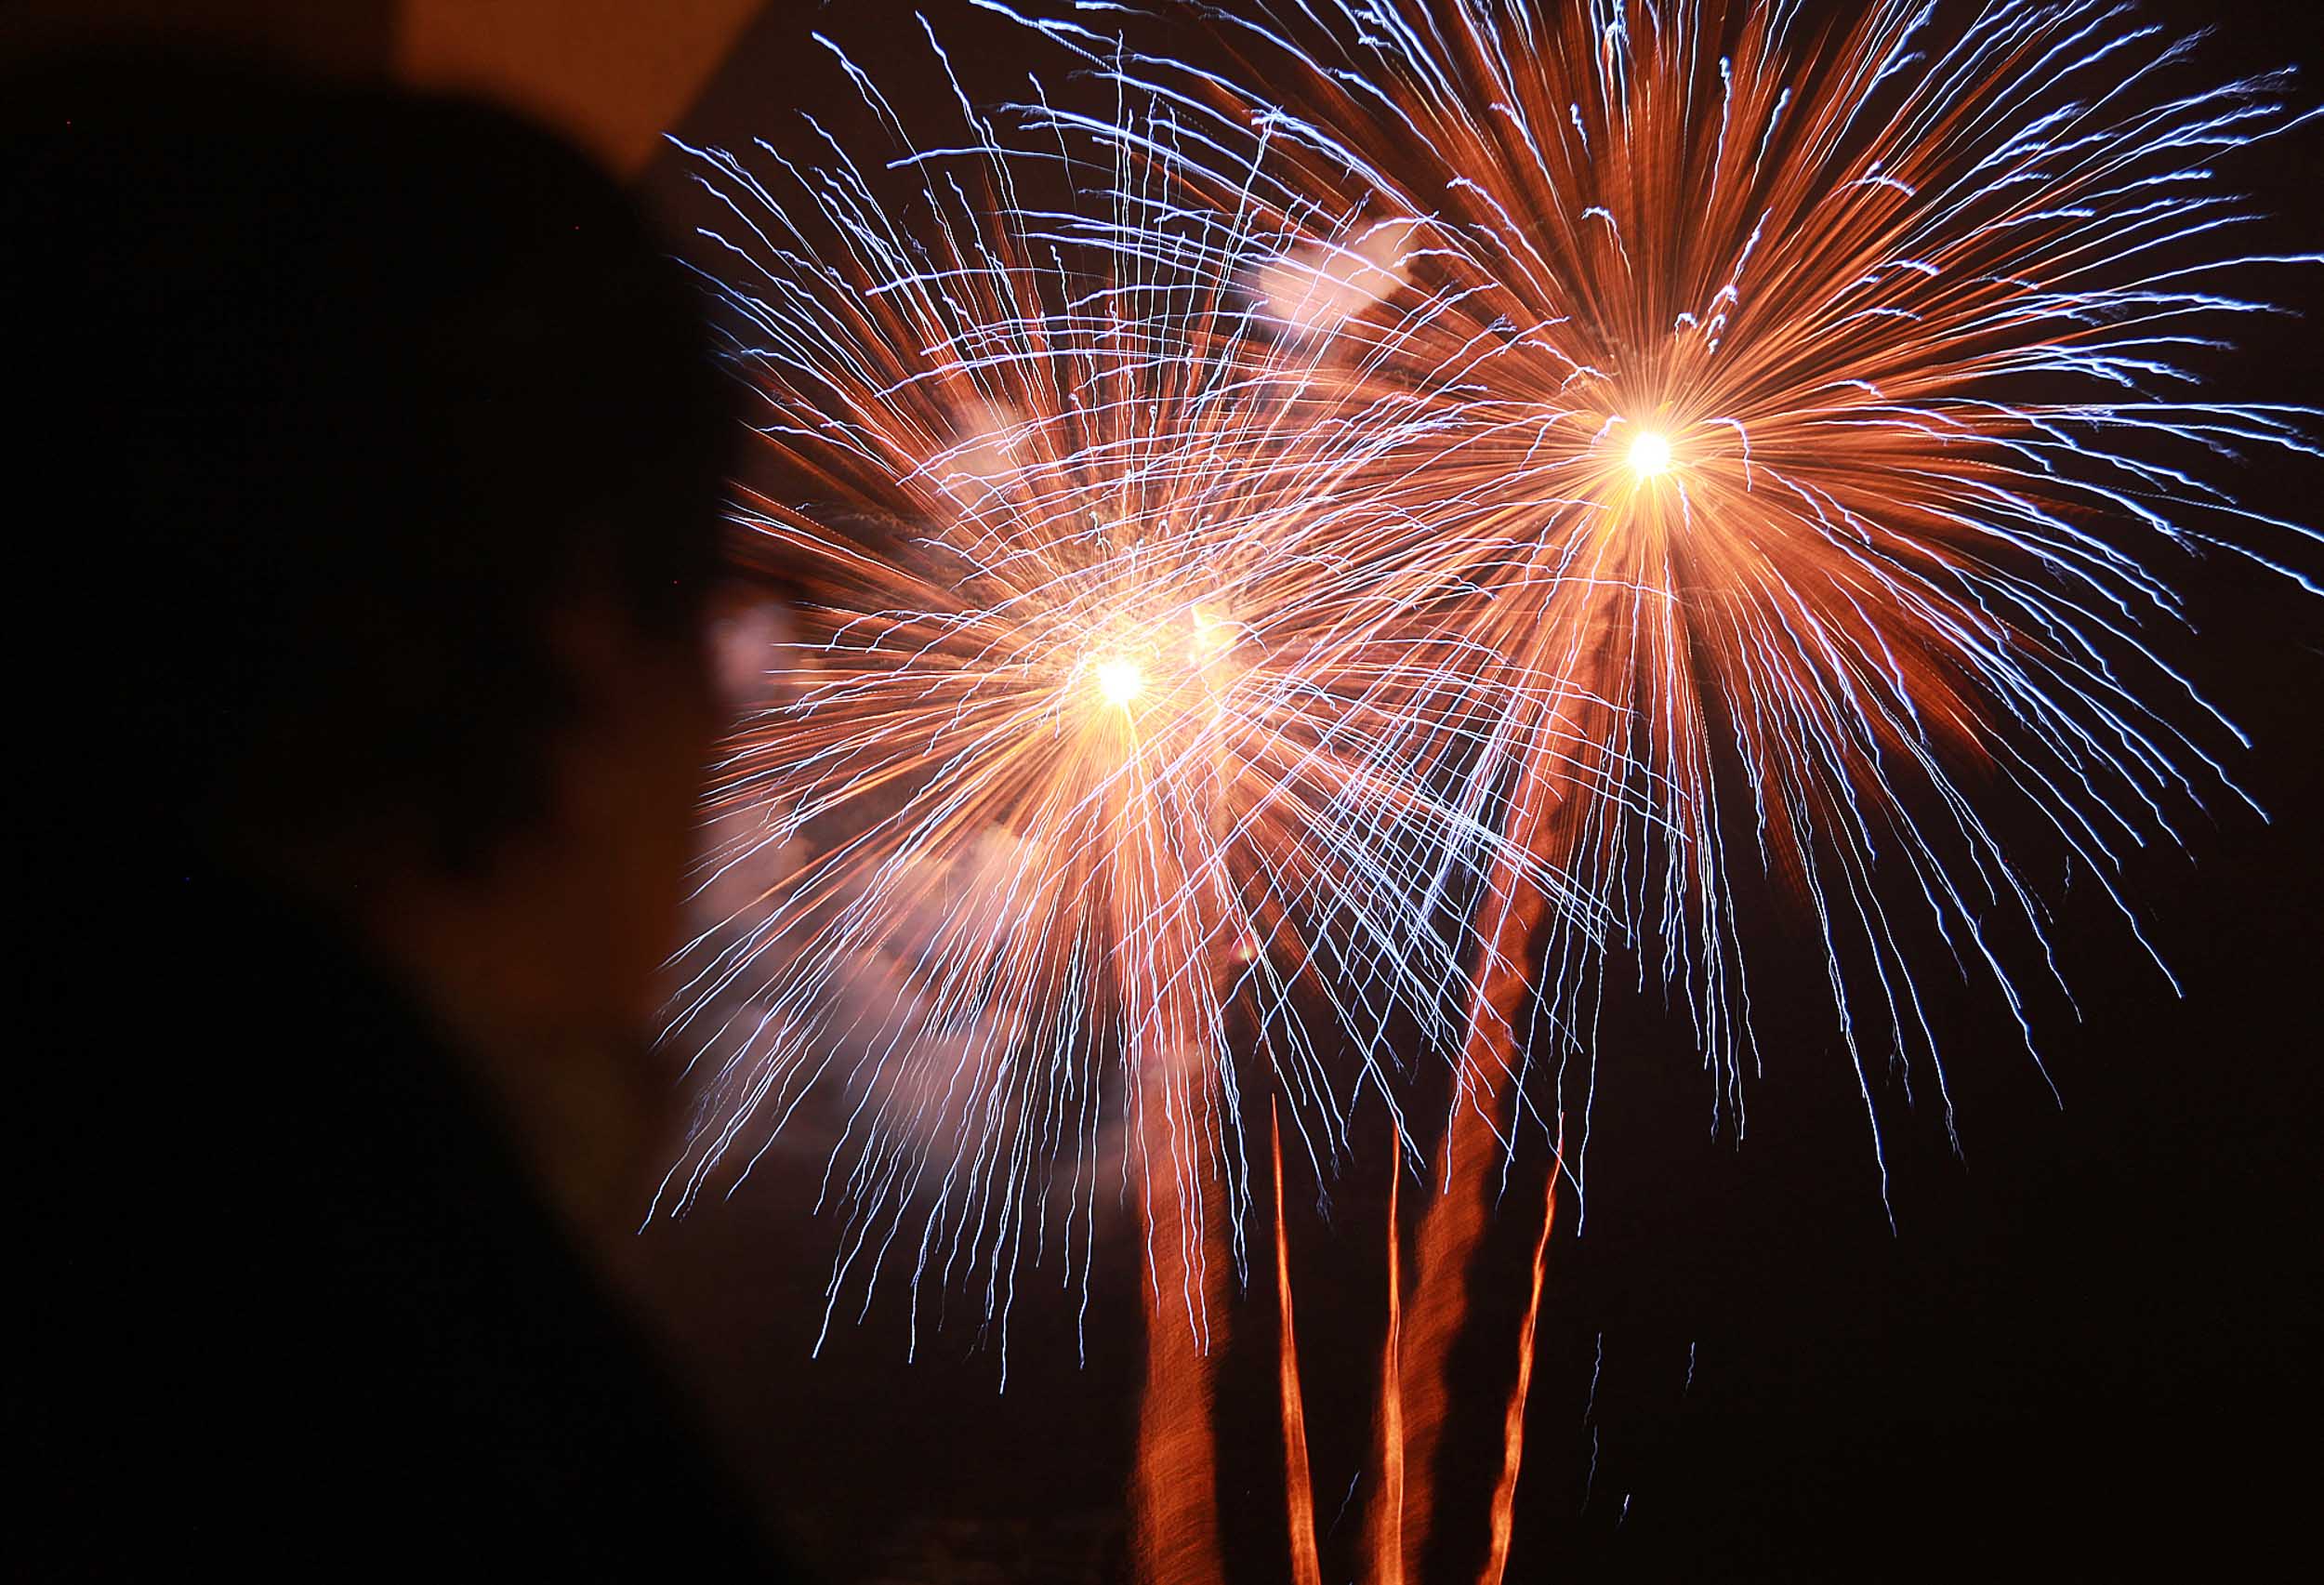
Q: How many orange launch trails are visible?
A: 5